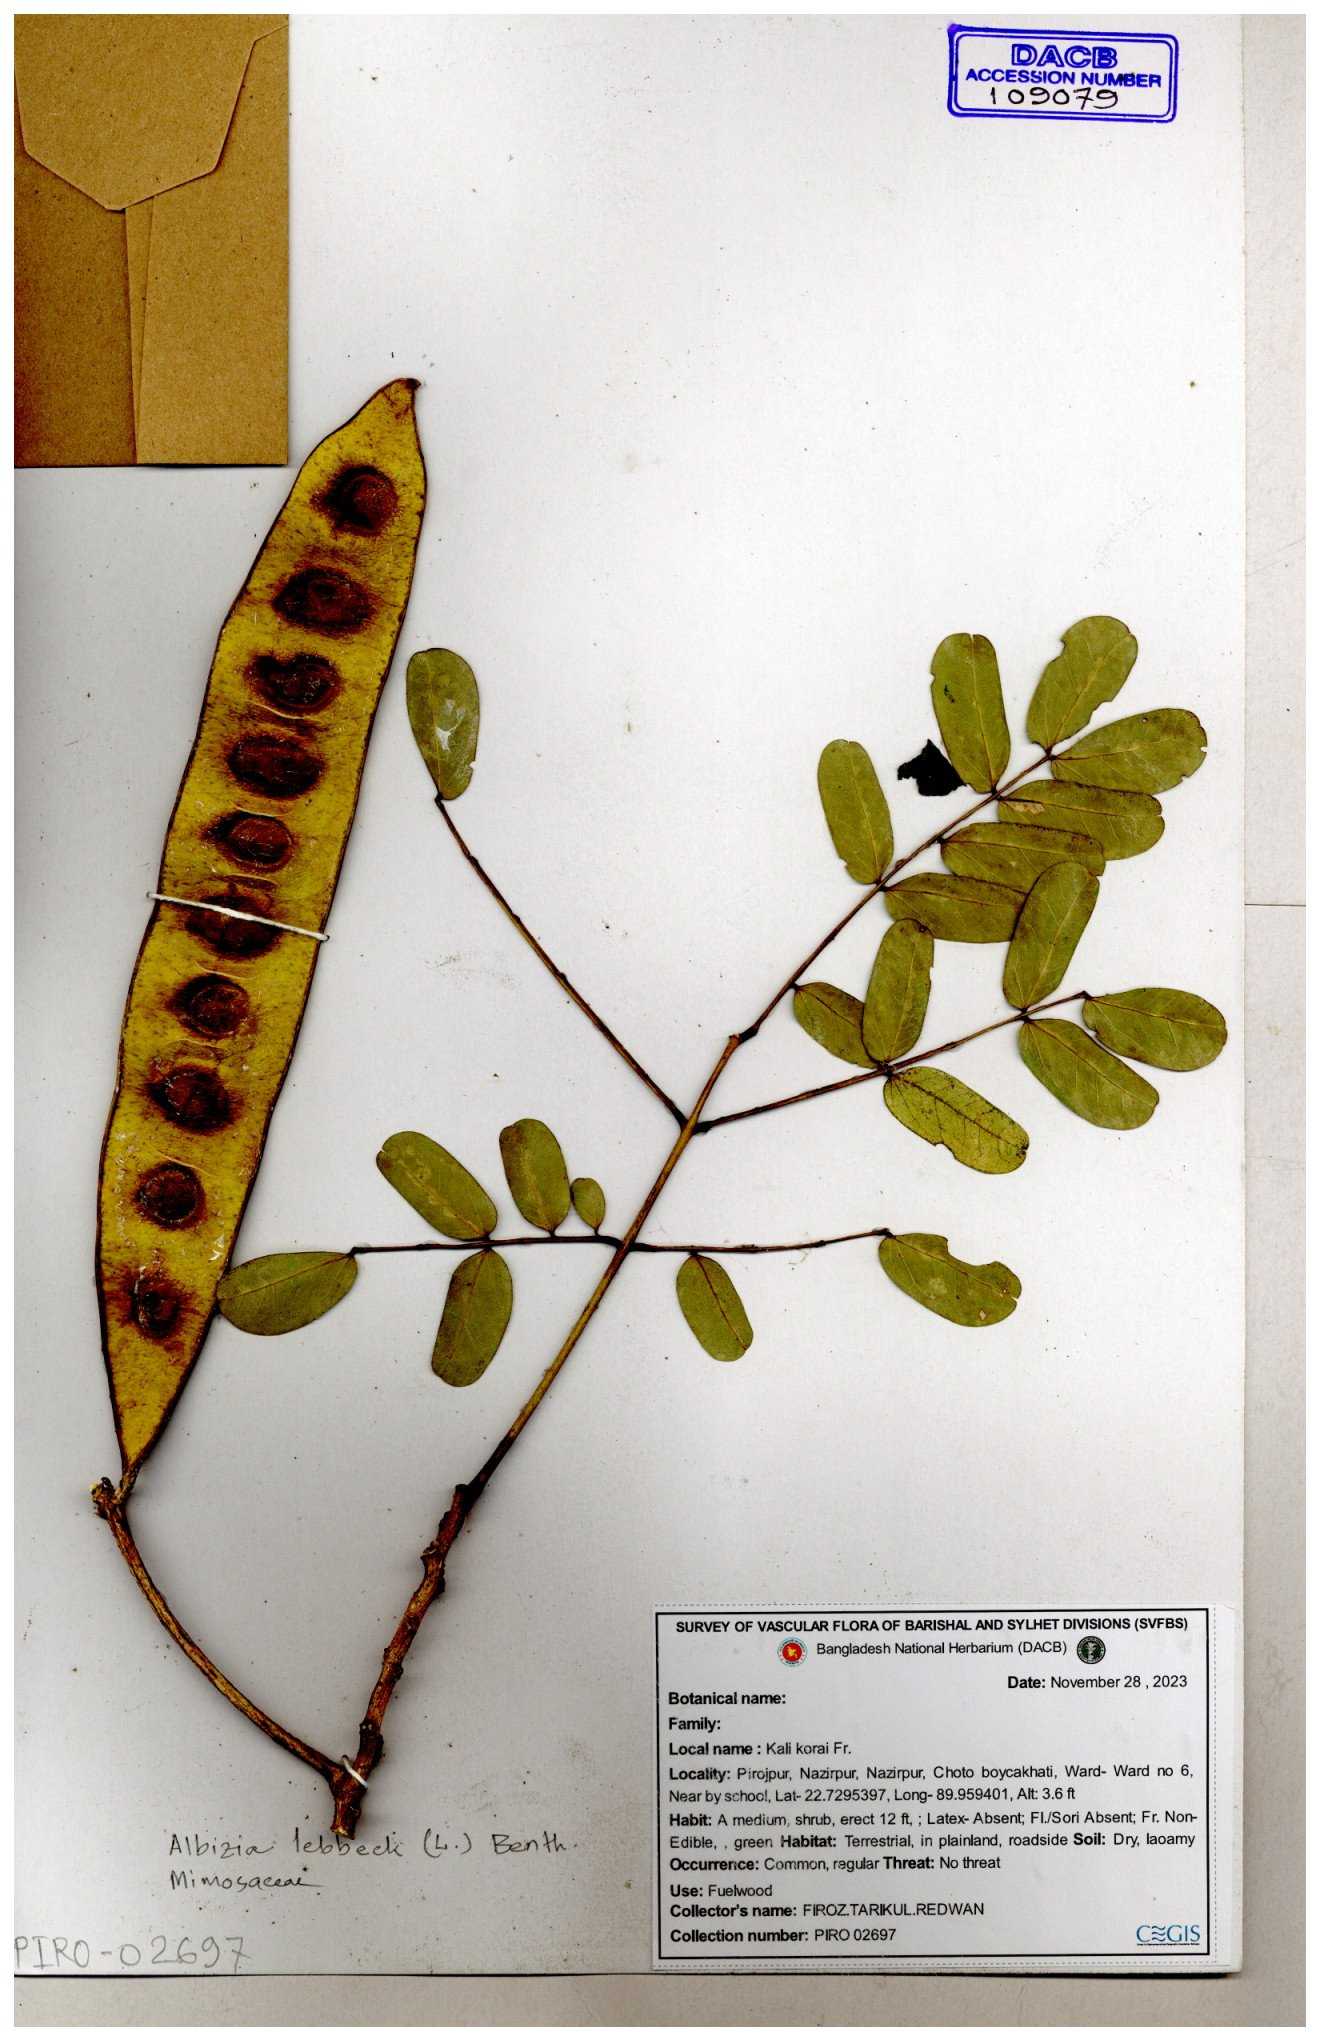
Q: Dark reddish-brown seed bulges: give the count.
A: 10